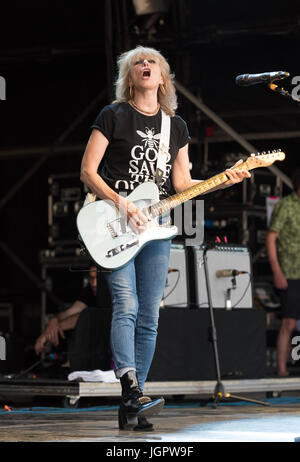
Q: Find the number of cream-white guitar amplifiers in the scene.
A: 2